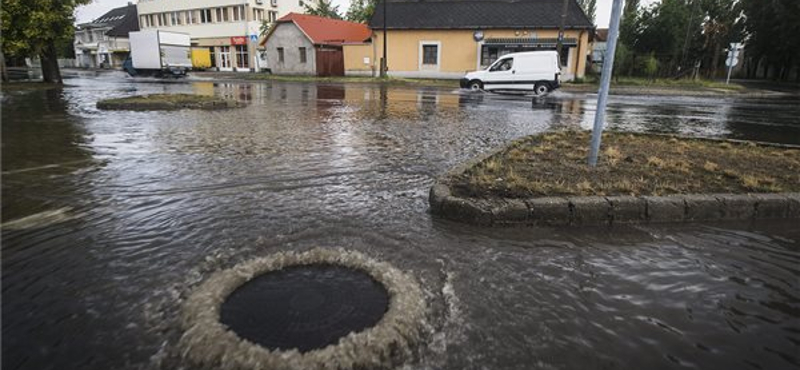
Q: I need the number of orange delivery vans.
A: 0